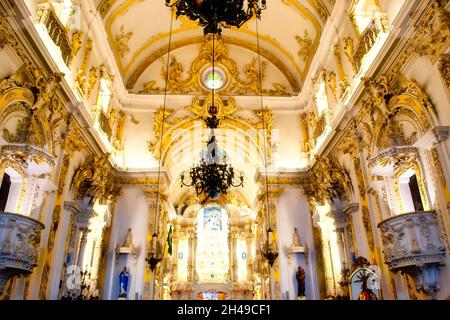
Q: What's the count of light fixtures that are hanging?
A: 4